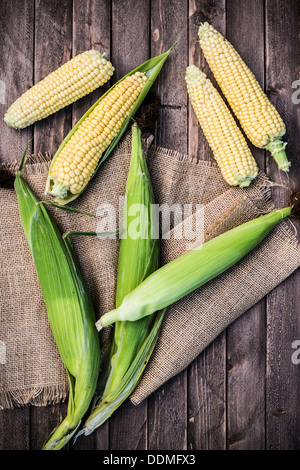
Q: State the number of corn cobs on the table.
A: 7